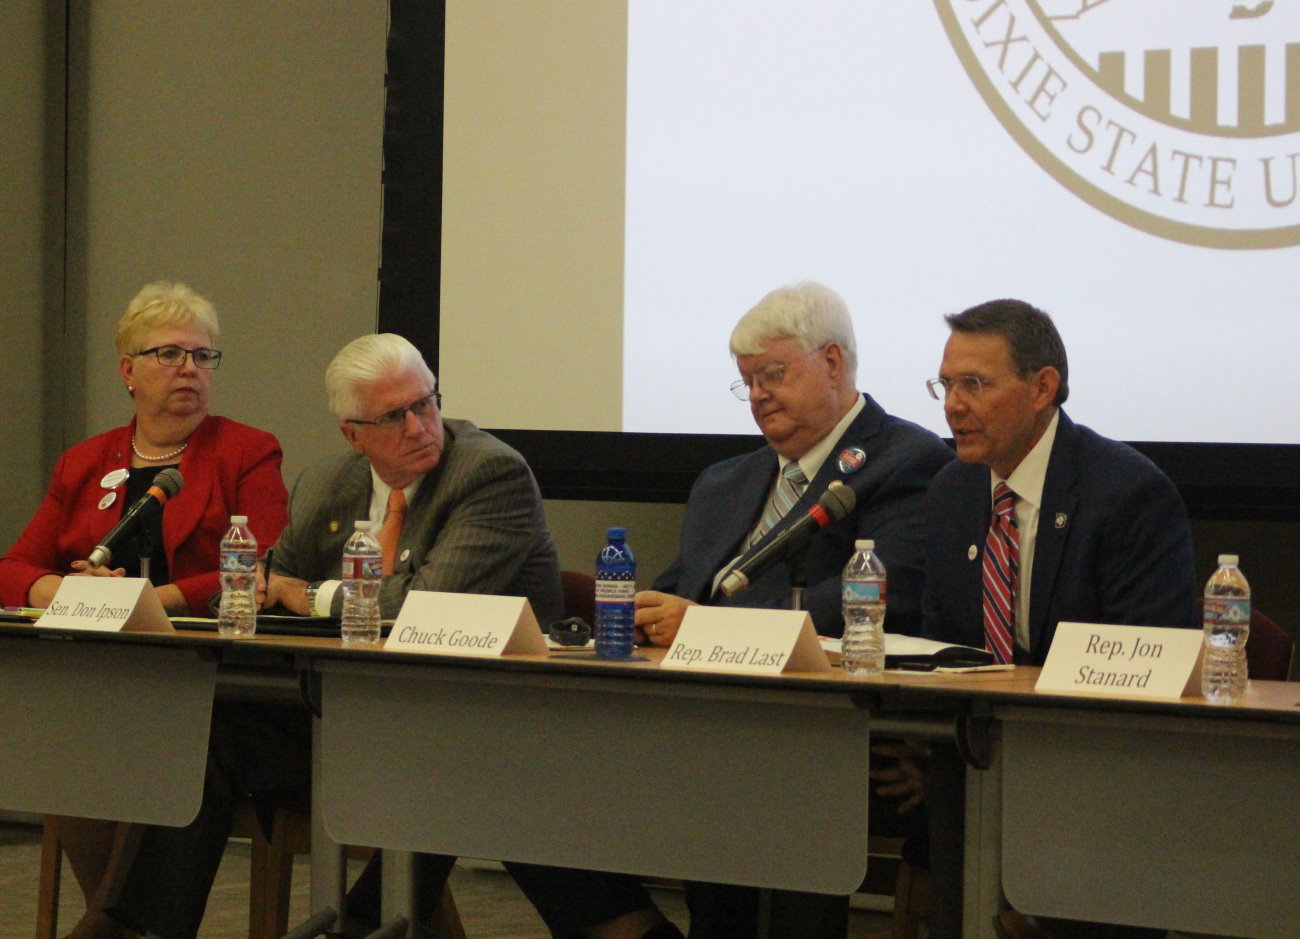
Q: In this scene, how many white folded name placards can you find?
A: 4